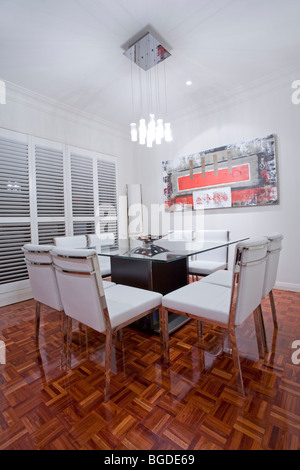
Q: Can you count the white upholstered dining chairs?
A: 8